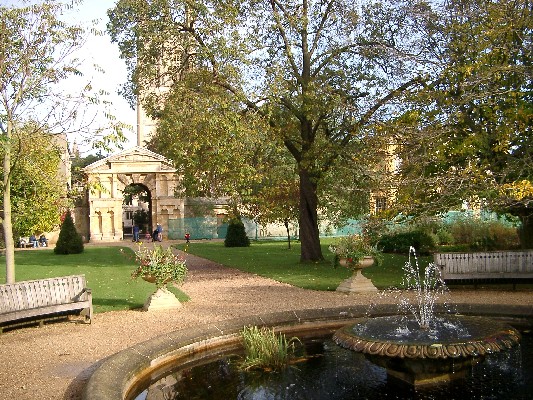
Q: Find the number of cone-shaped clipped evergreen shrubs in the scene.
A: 2